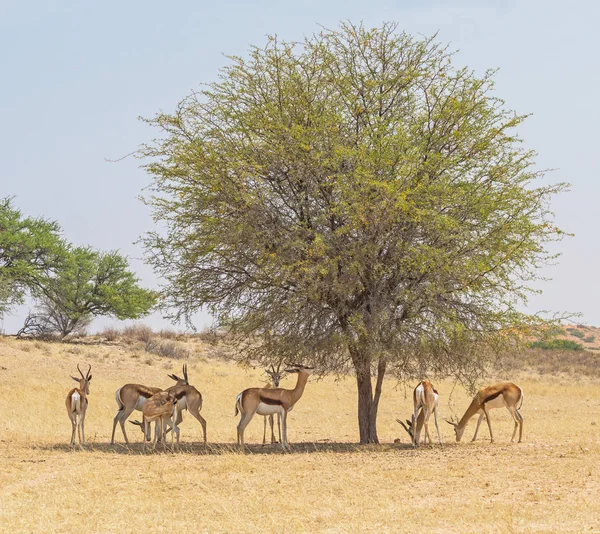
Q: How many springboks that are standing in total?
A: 8